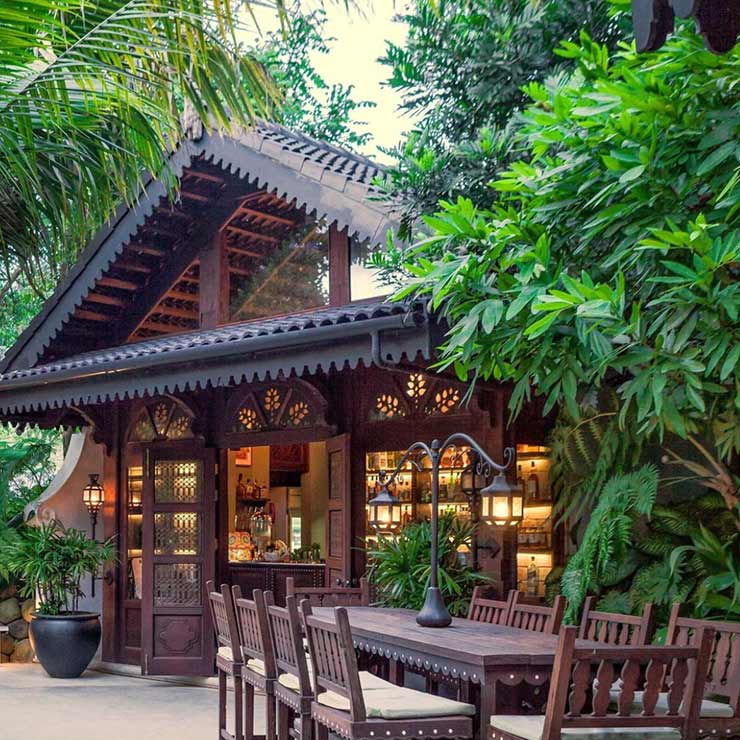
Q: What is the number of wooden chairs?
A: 10